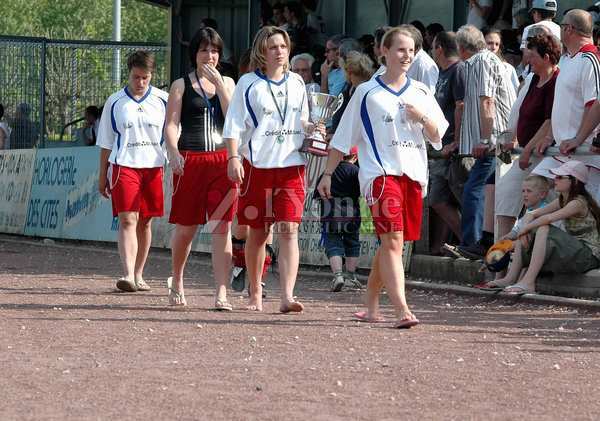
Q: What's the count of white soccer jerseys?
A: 3